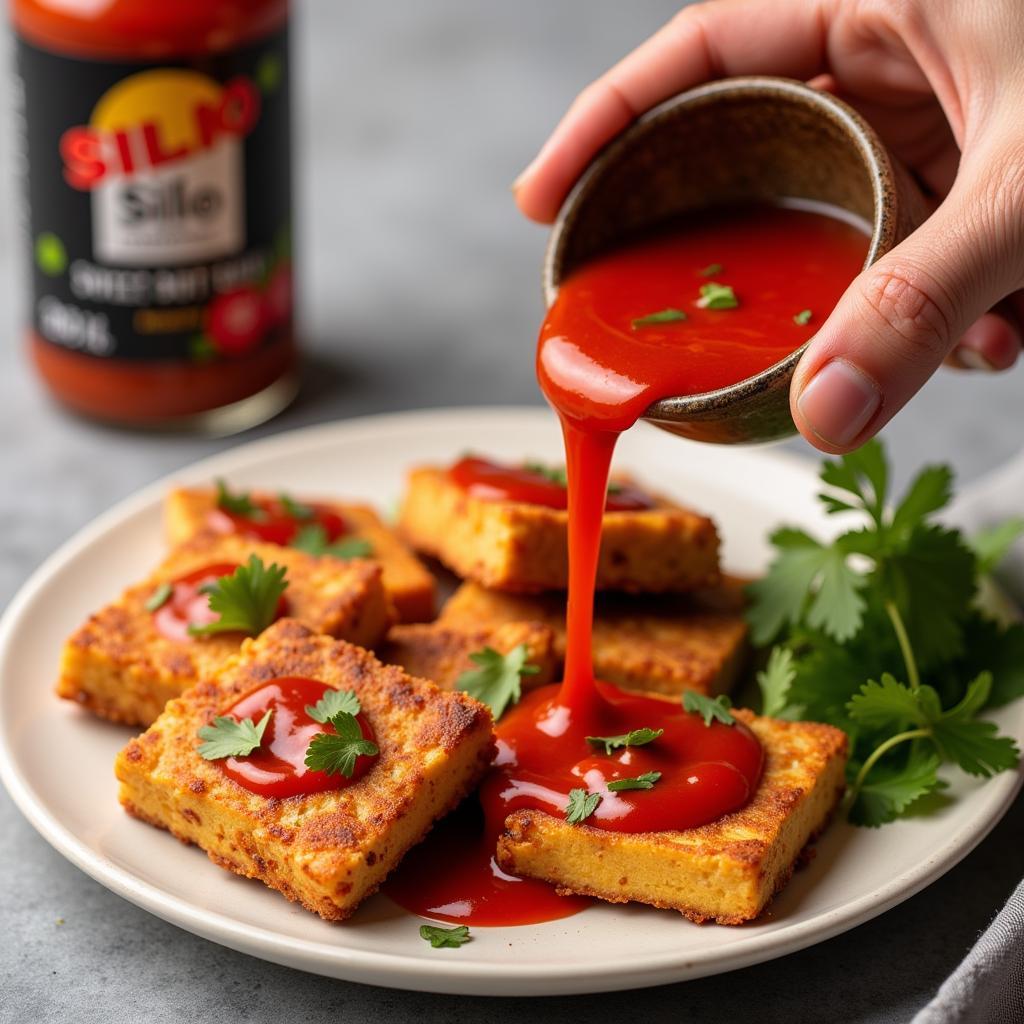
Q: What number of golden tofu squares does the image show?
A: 7